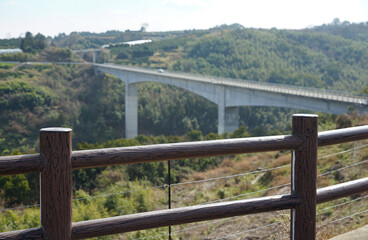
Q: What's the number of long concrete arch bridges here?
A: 1